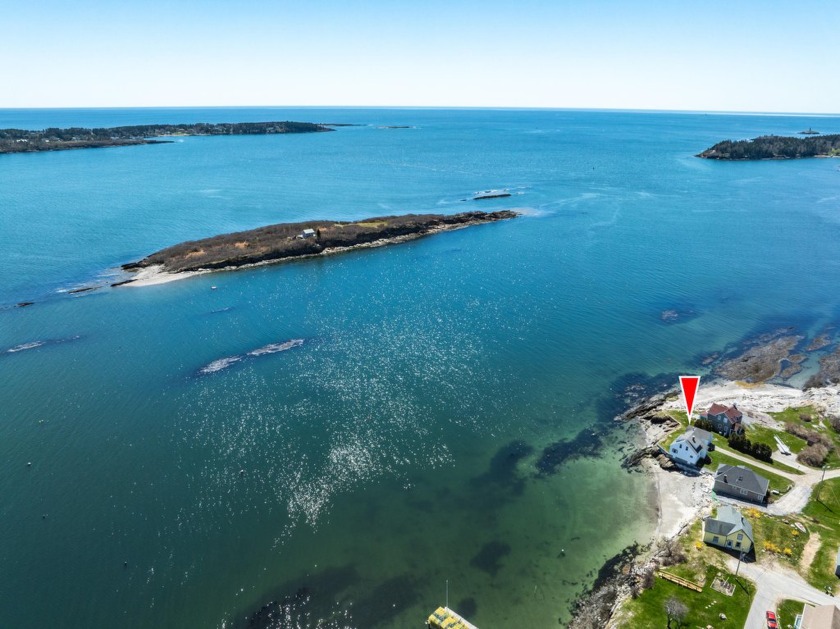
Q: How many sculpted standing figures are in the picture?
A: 0